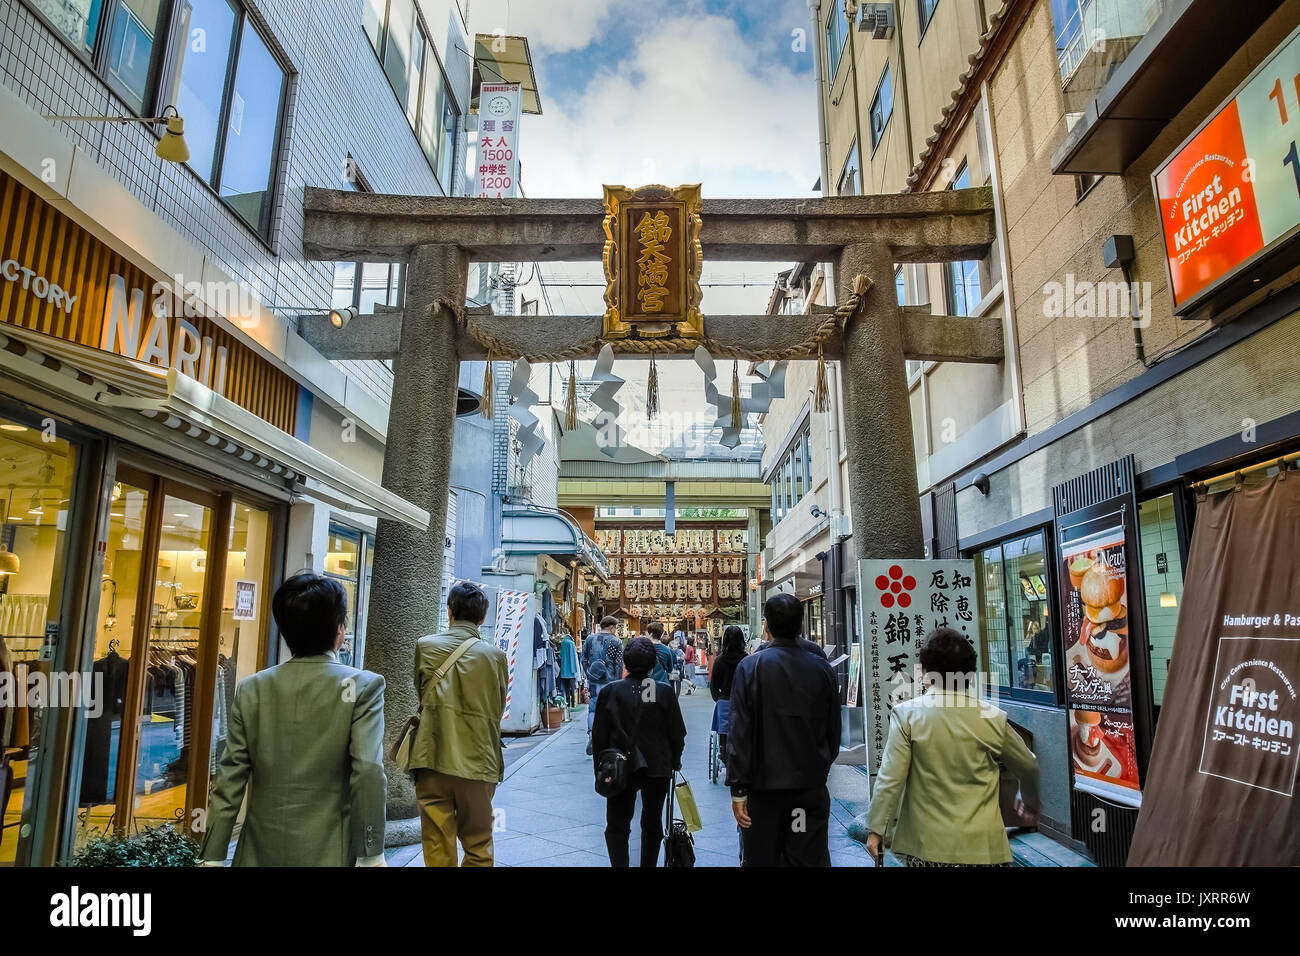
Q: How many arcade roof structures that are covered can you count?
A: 1